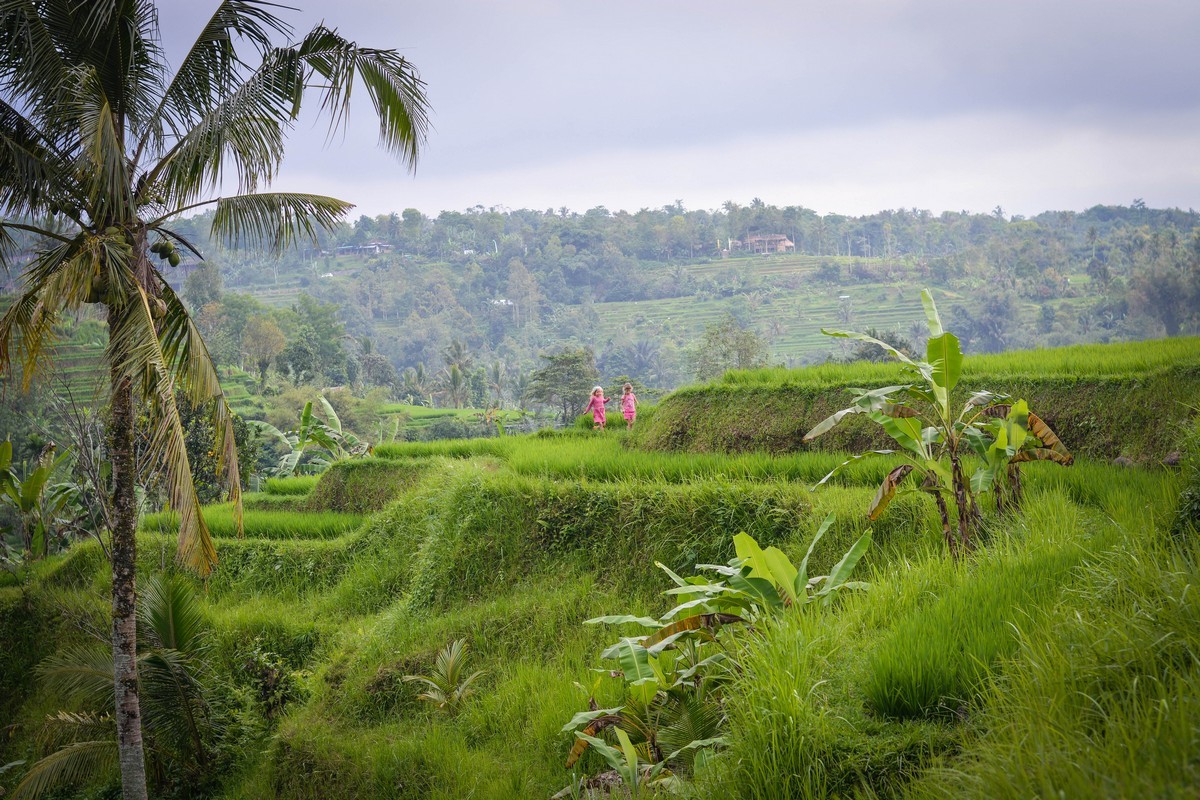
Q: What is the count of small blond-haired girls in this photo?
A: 2